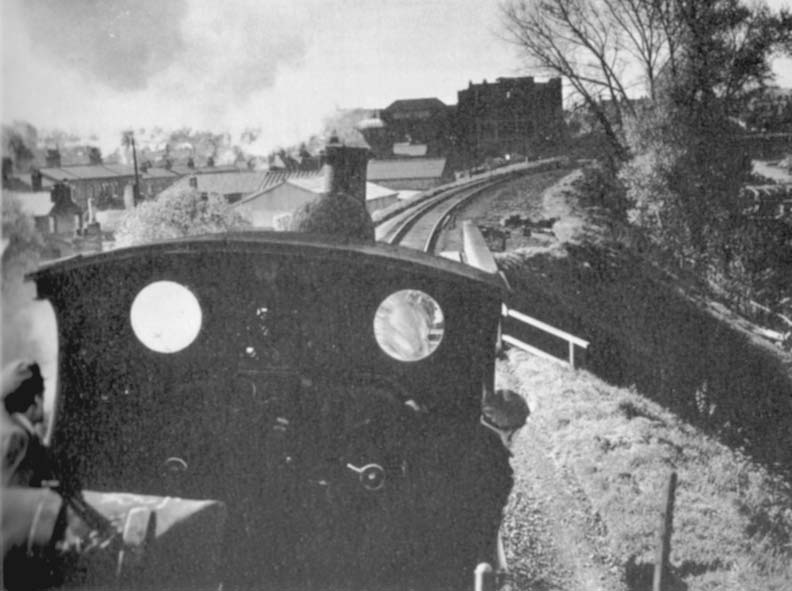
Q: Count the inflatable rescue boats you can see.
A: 0